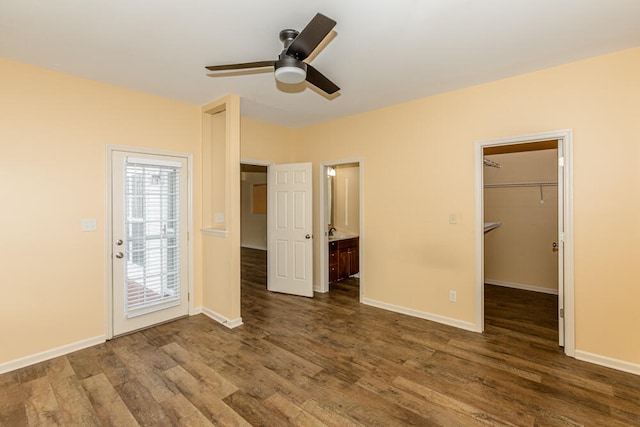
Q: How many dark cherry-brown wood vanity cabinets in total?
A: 1